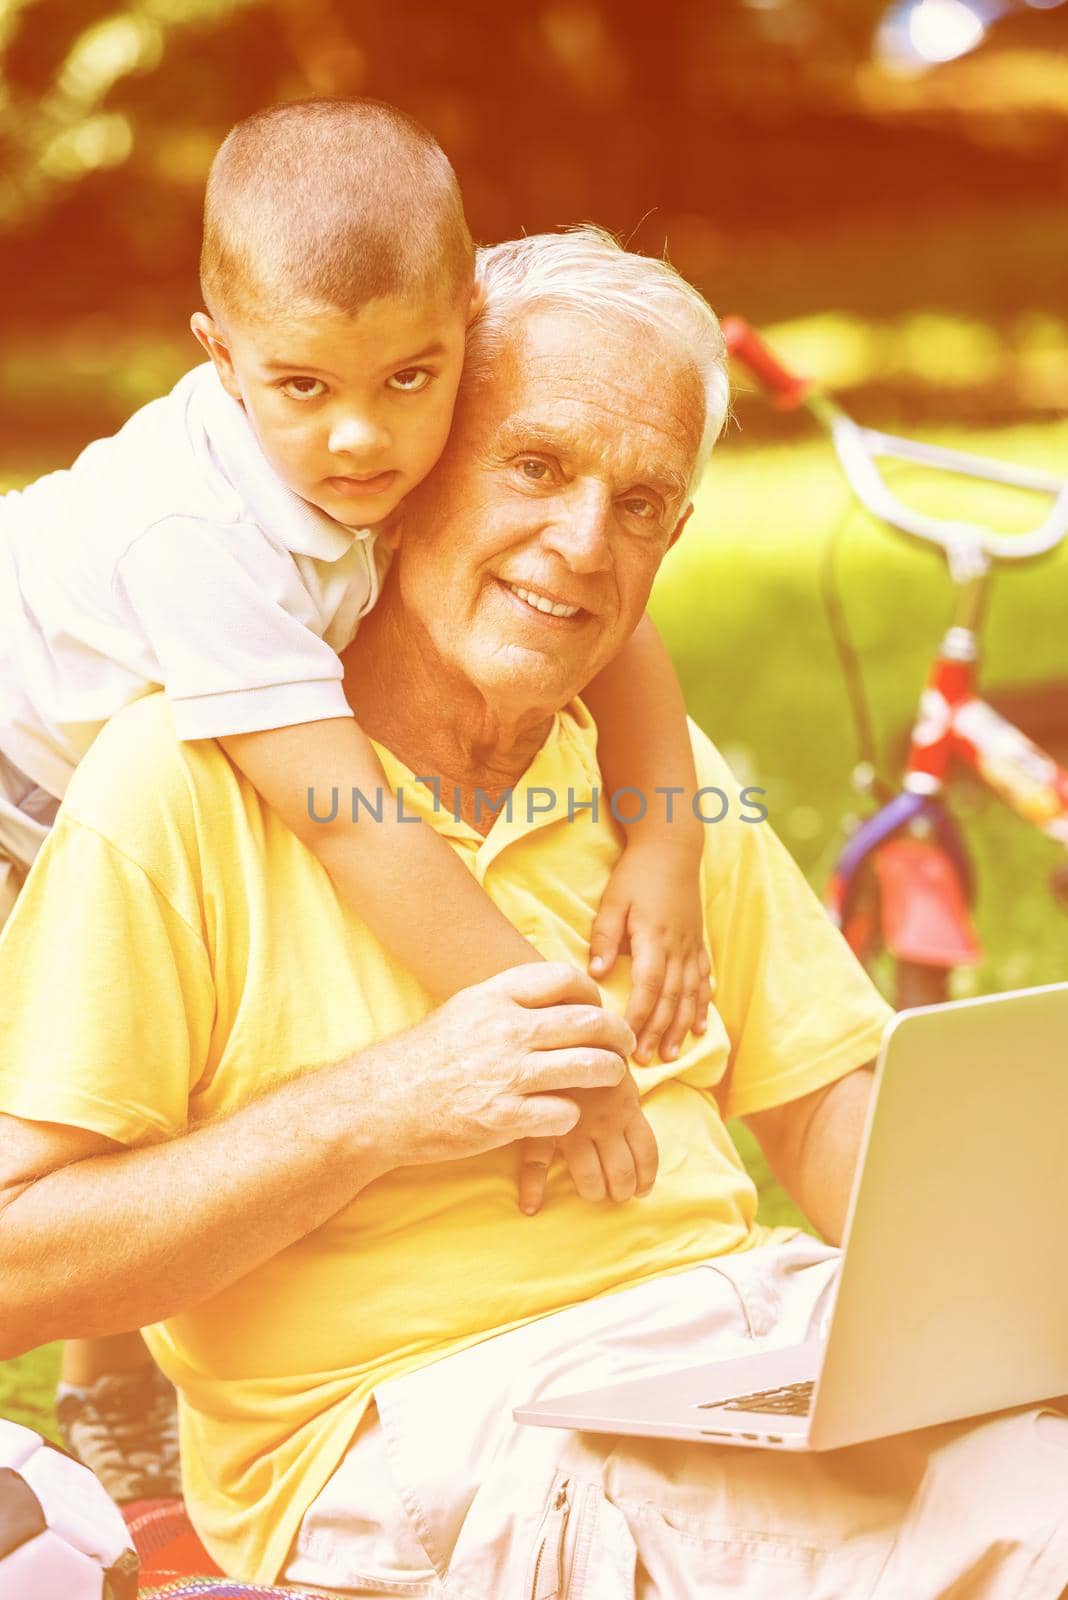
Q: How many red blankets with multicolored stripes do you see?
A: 1